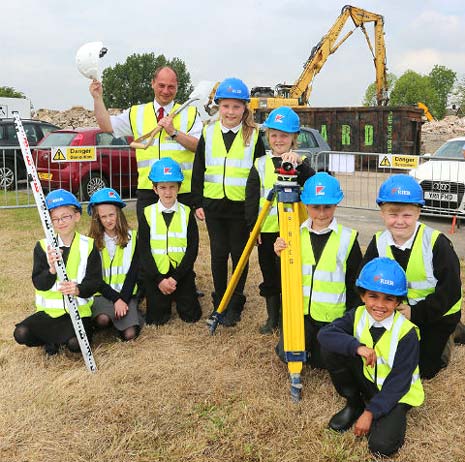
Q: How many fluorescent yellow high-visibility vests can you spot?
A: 9